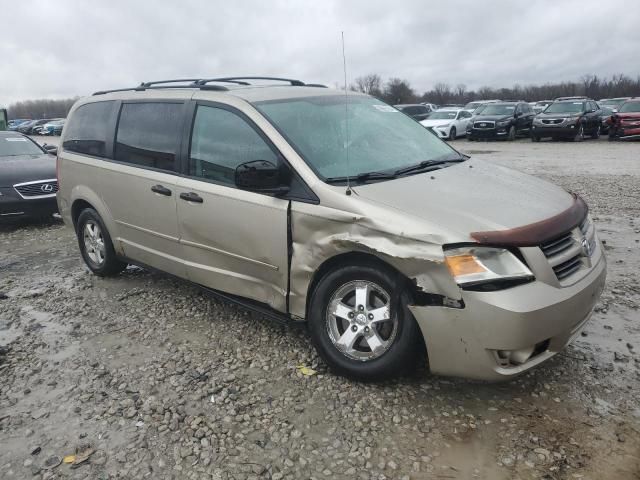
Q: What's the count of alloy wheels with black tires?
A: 2